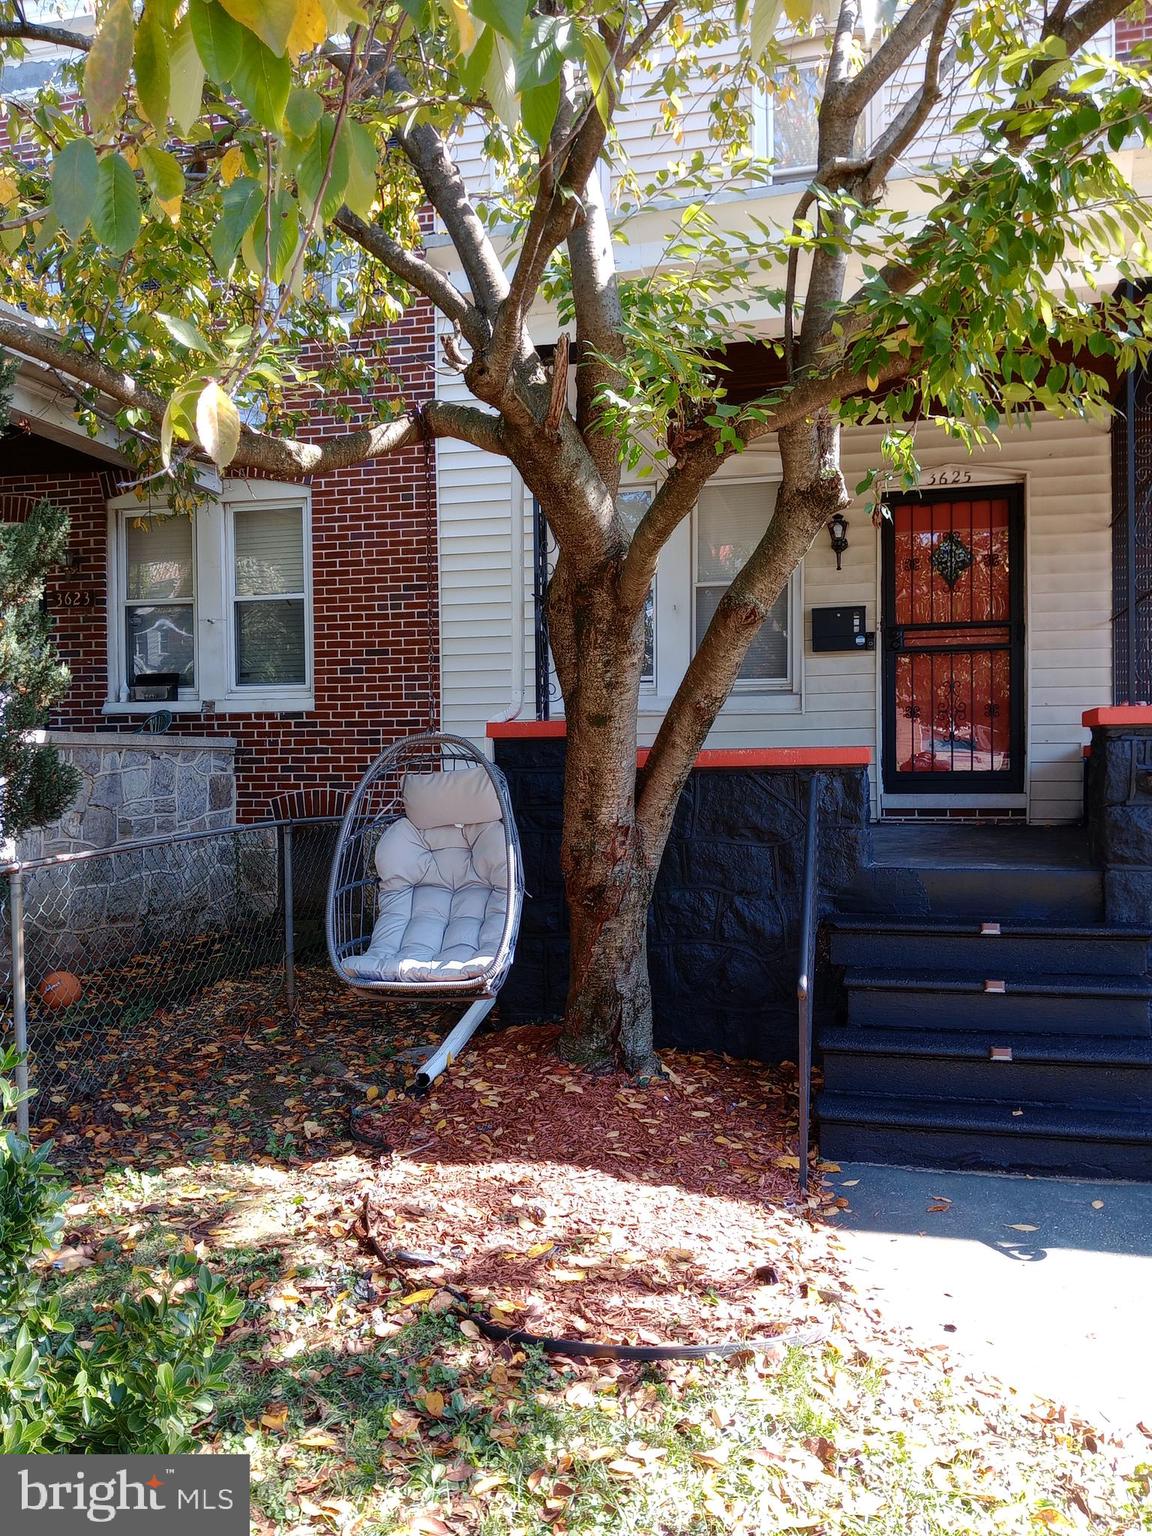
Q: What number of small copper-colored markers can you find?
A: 3